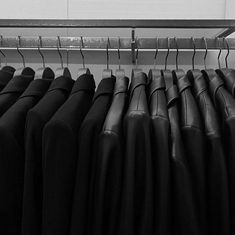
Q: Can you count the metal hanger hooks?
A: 15